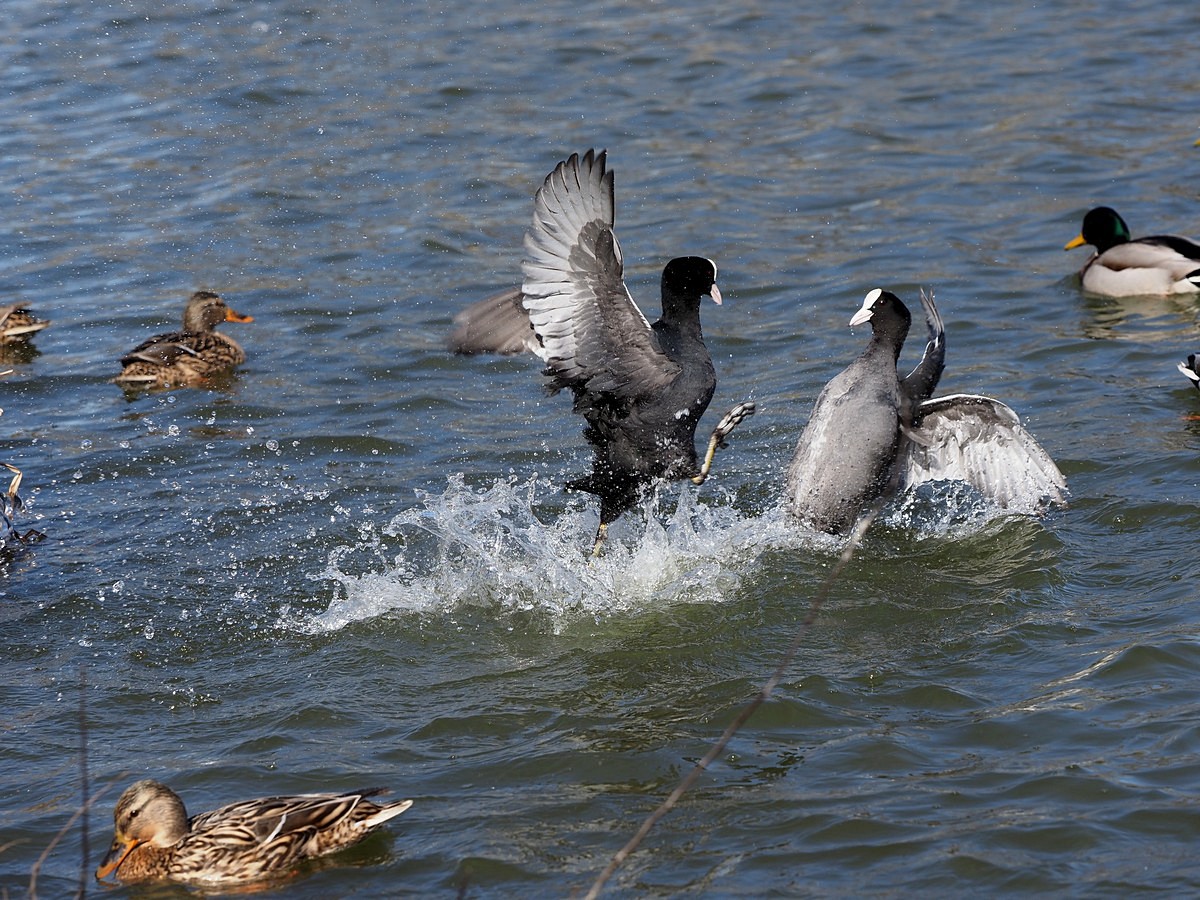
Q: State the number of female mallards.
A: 3